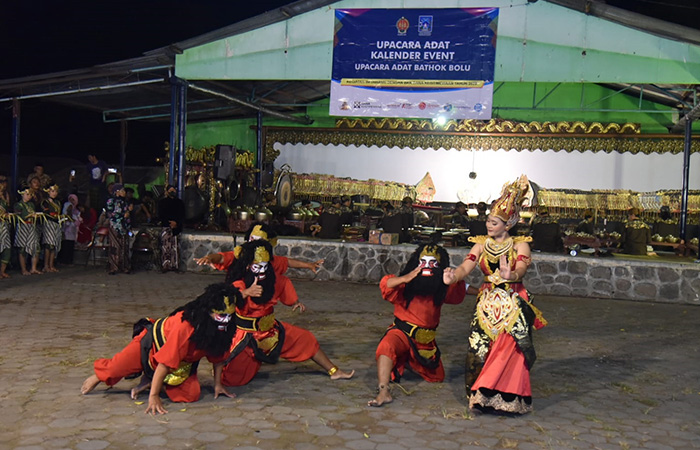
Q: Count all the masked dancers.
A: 4